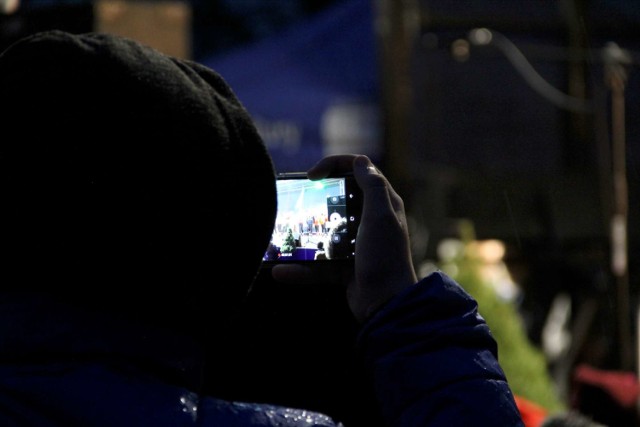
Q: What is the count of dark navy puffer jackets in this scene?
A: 1